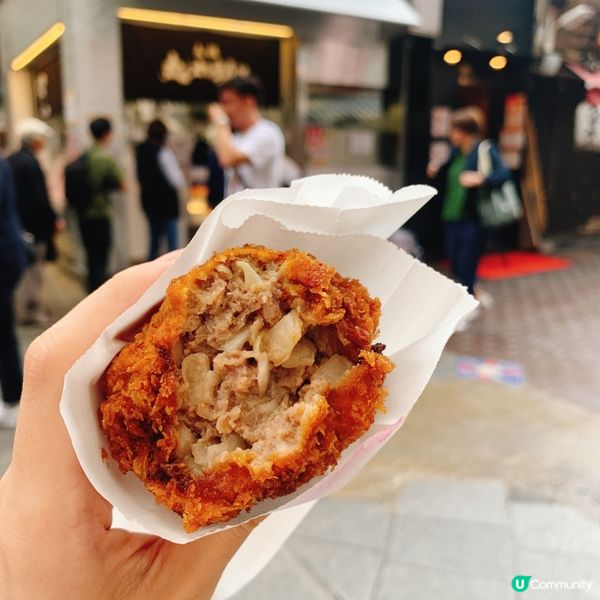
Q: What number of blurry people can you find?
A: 6